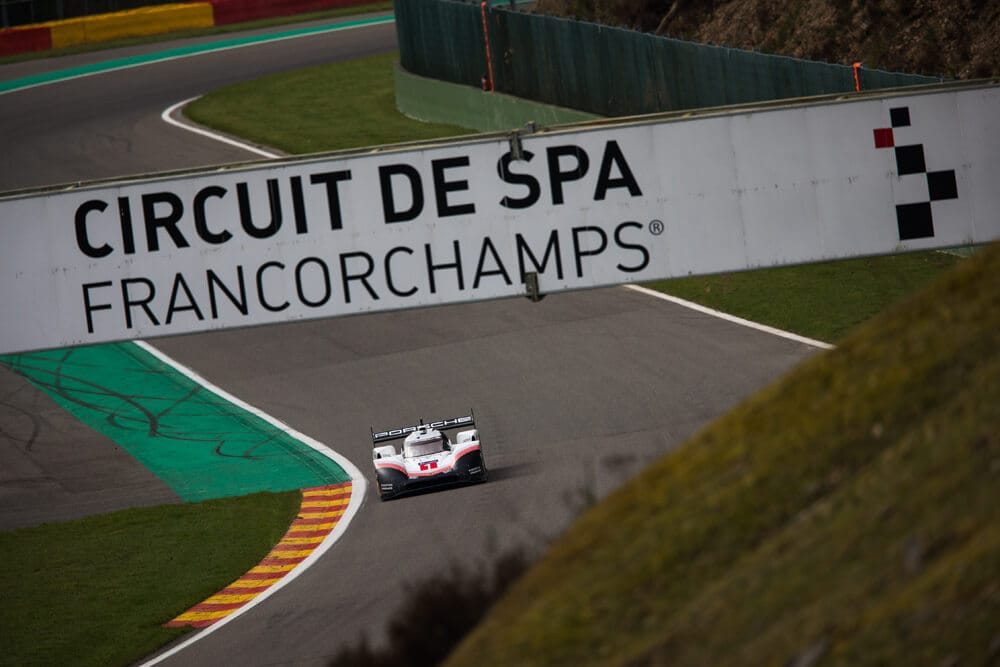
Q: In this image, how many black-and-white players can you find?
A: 0